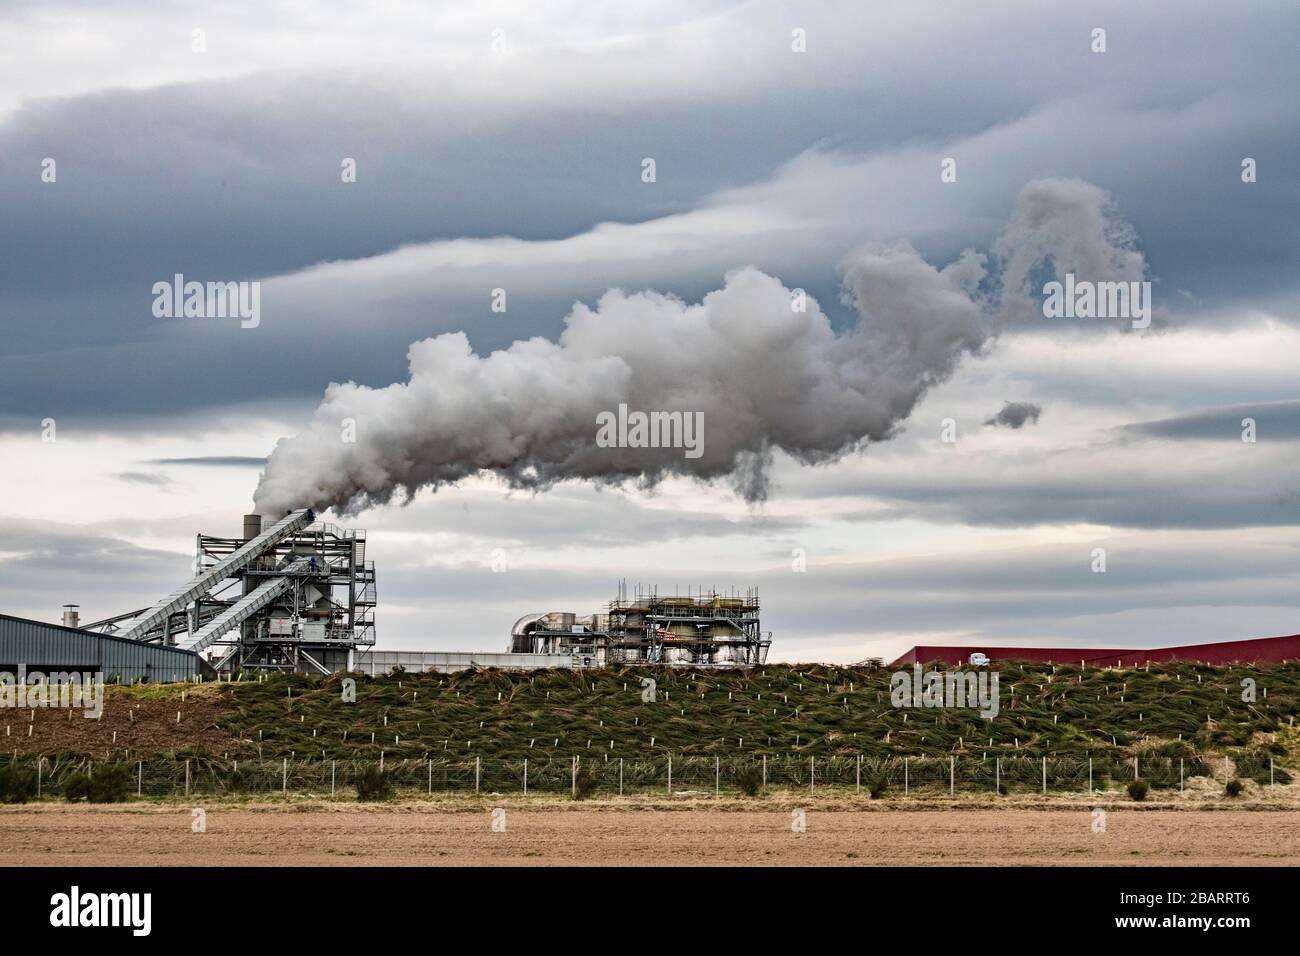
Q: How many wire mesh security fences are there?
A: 1